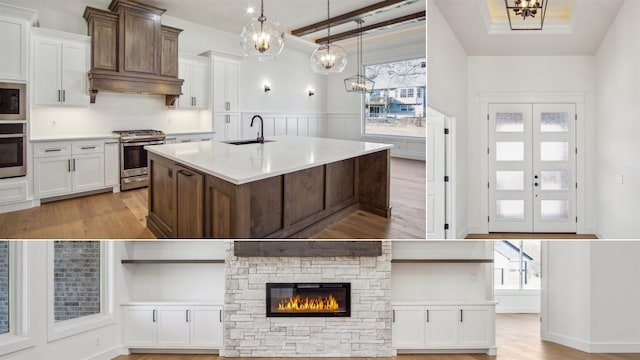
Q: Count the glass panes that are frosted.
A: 8